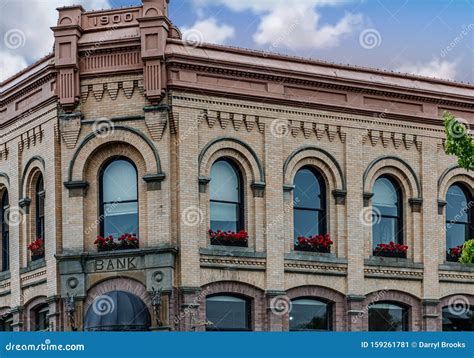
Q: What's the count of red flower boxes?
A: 6